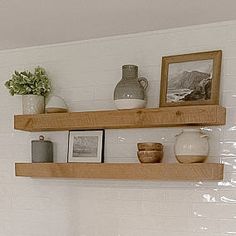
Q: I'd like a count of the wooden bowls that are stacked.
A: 2